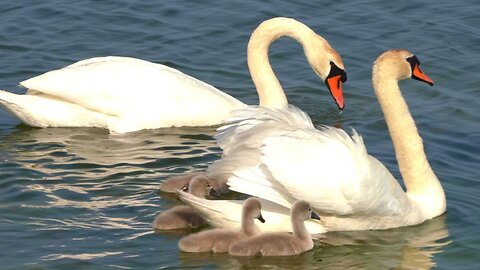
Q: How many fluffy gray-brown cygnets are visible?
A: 4